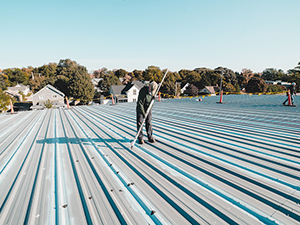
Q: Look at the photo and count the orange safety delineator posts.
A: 6